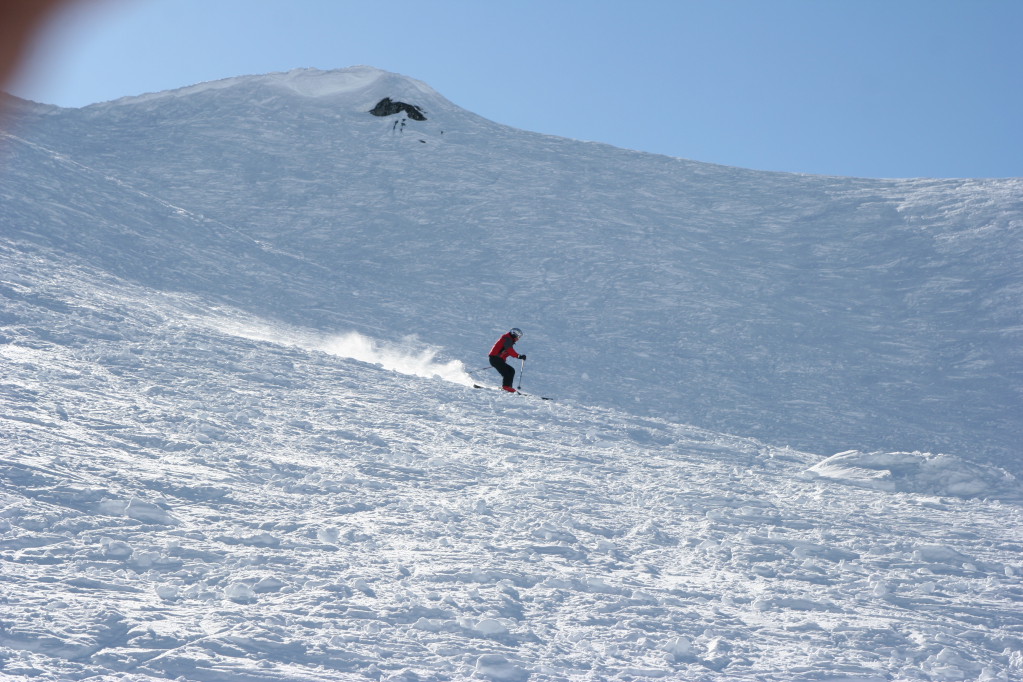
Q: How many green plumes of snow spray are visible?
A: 0